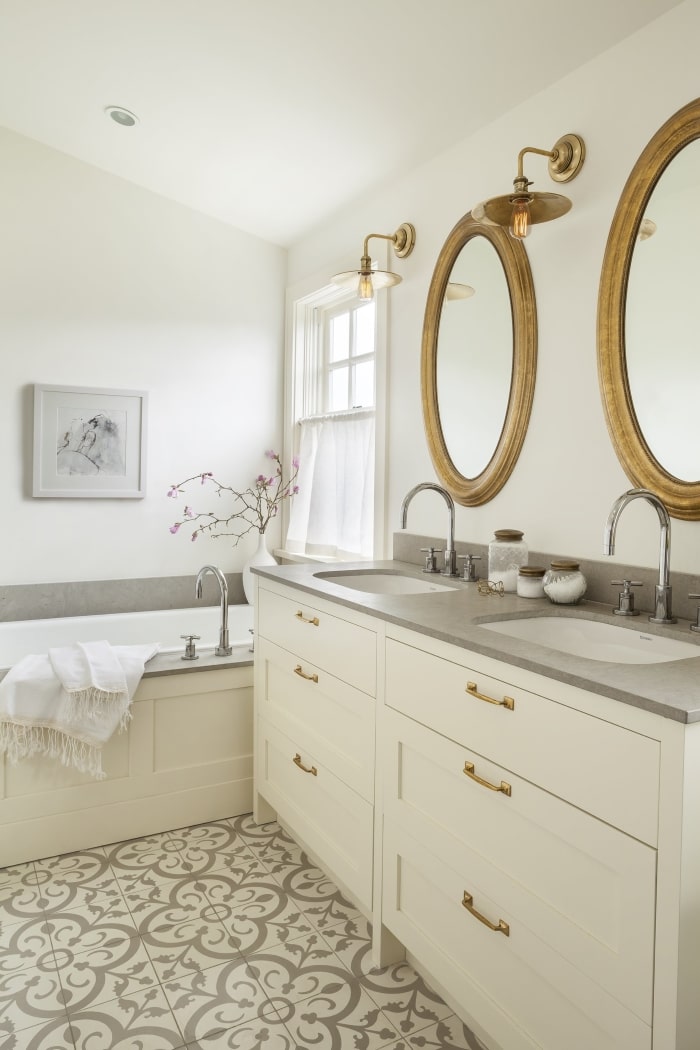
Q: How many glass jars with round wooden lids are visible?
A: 3